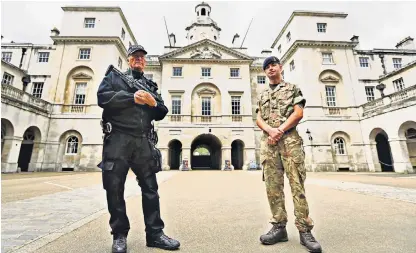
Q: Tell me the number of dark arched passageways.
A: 5